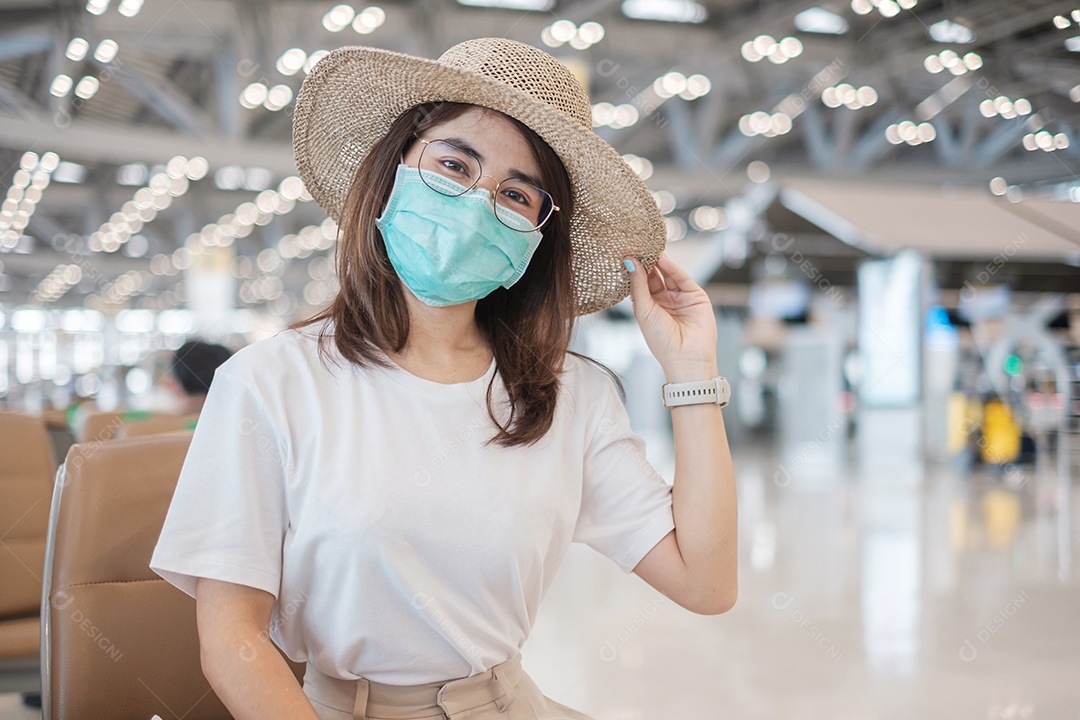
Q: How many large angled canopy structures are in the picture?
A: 1